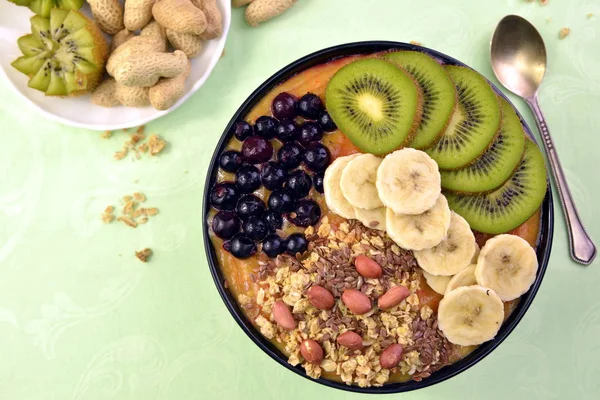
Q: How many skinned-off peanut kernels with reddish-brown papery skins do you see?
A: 8